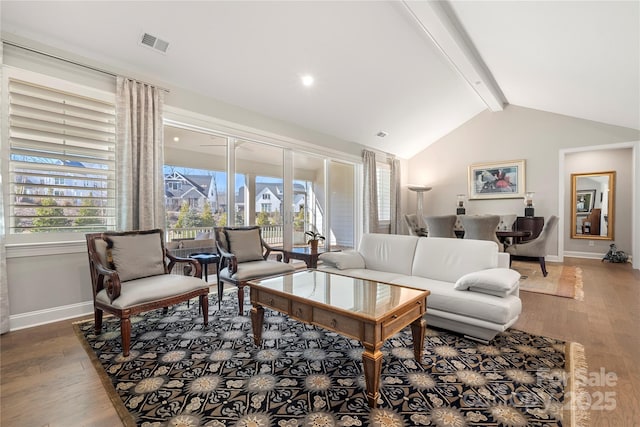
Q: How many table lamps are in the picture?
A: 2